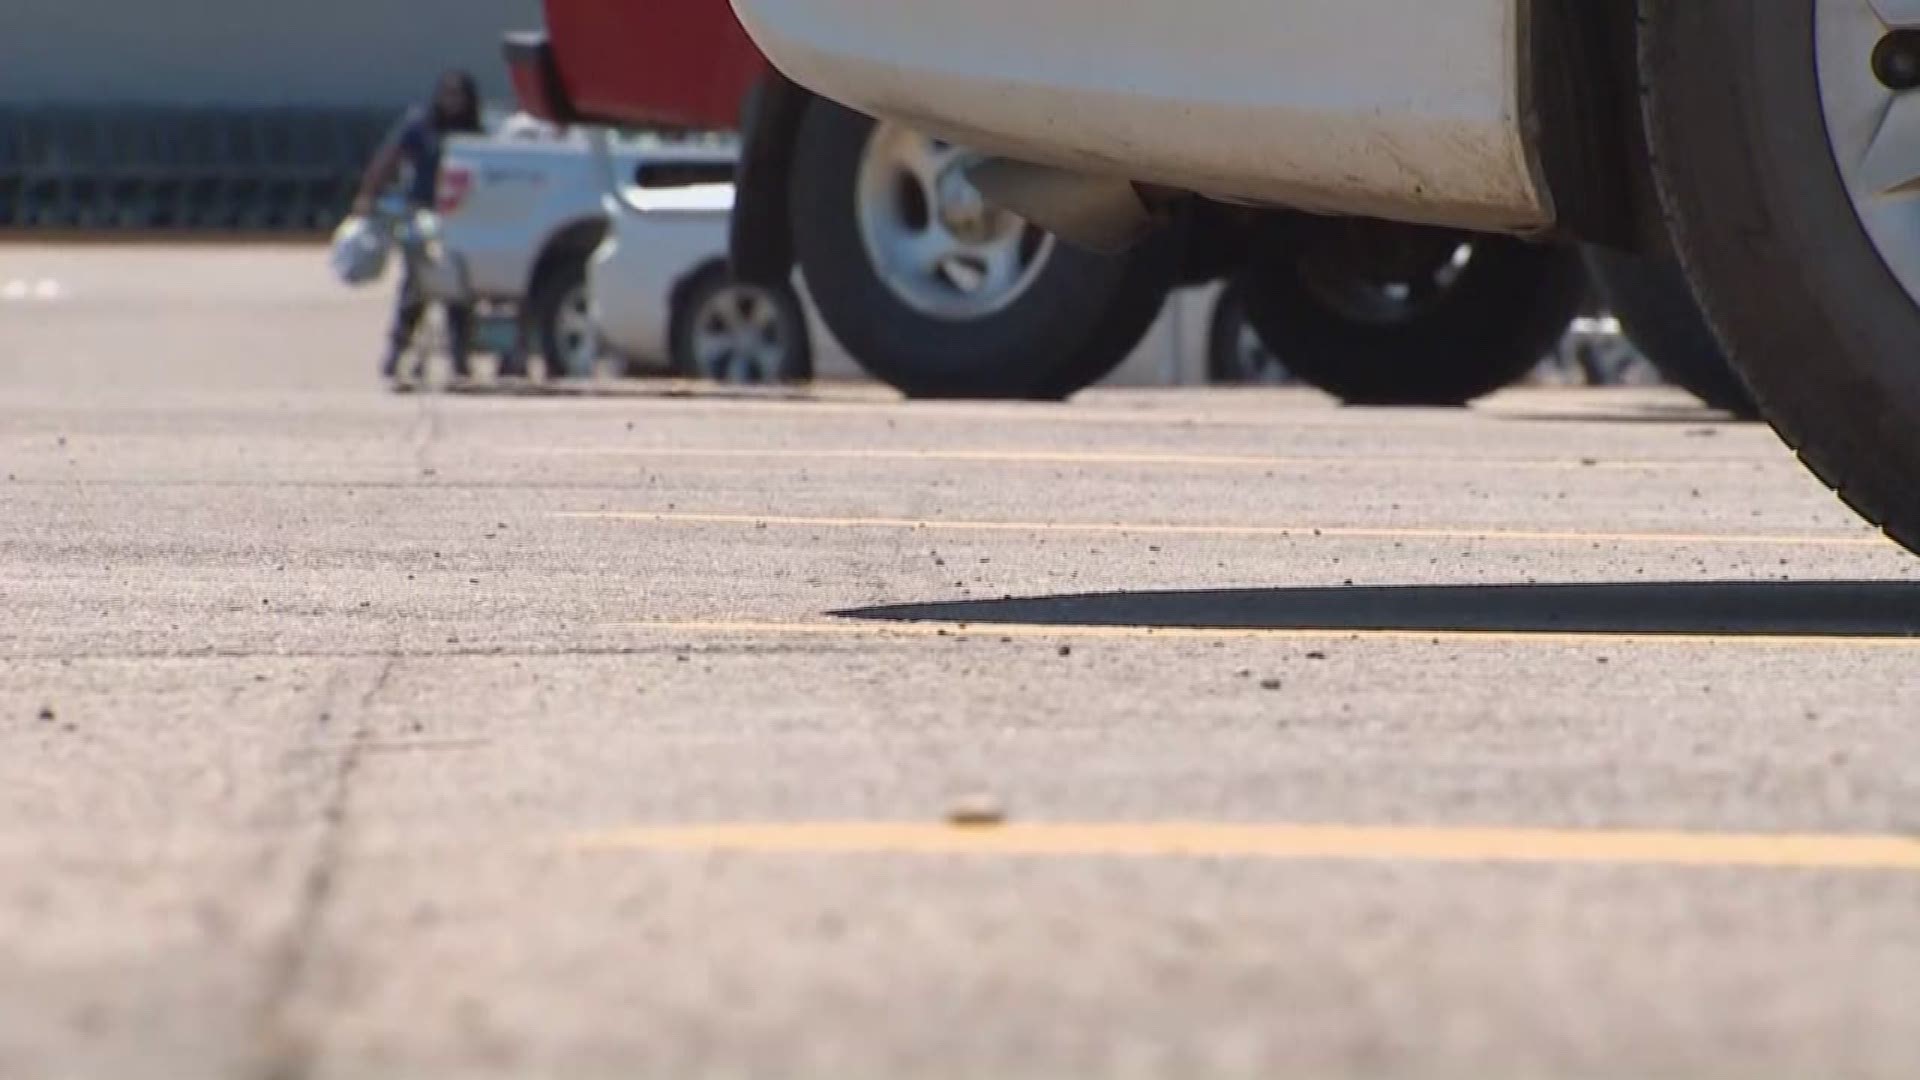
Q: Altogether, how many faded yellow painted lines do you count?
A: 4